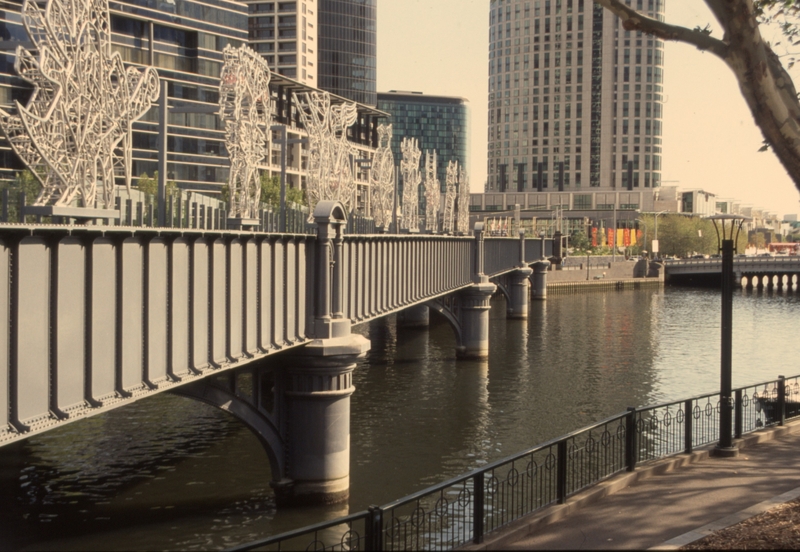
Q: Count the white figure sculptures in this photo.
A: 8